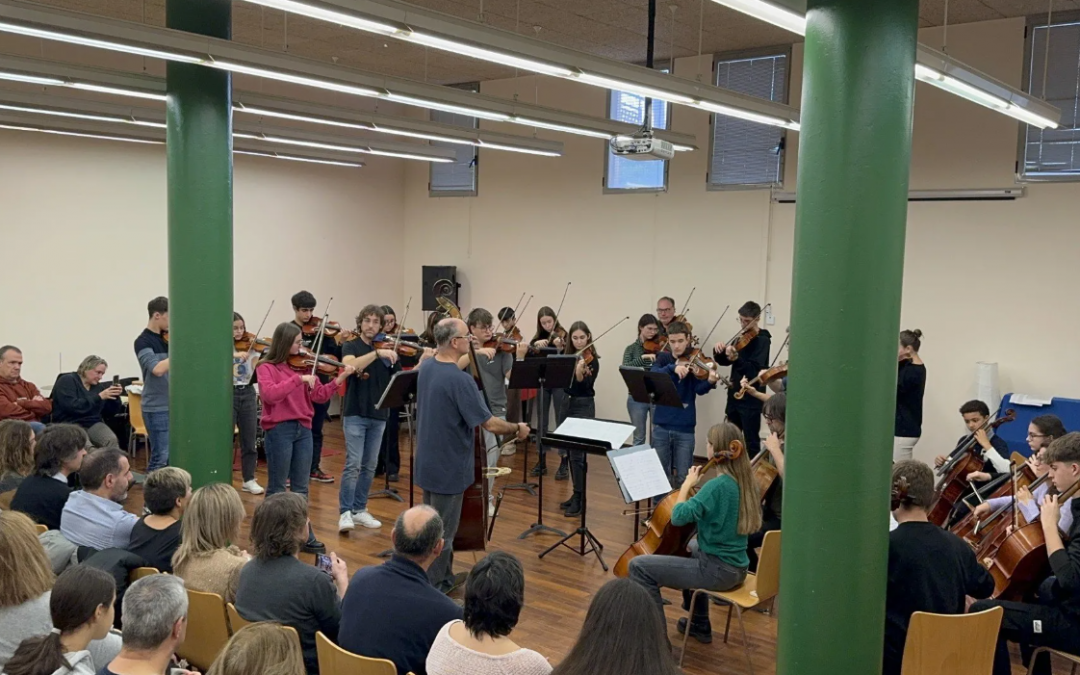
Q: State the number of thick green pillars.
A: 2